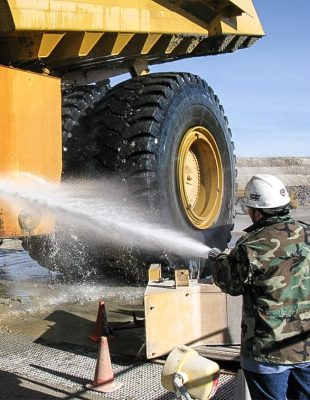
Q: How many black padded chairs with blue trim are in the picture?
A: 0